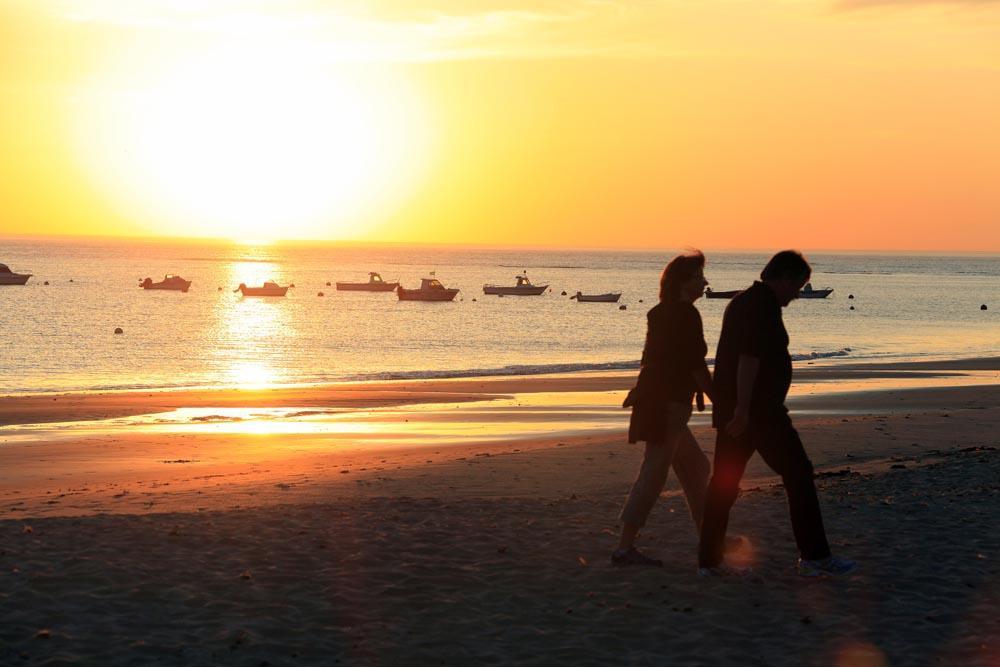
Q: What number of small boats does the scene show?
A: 9